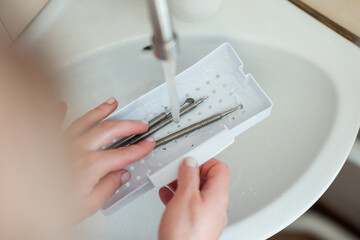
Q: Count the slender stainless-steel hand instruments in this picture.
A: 3